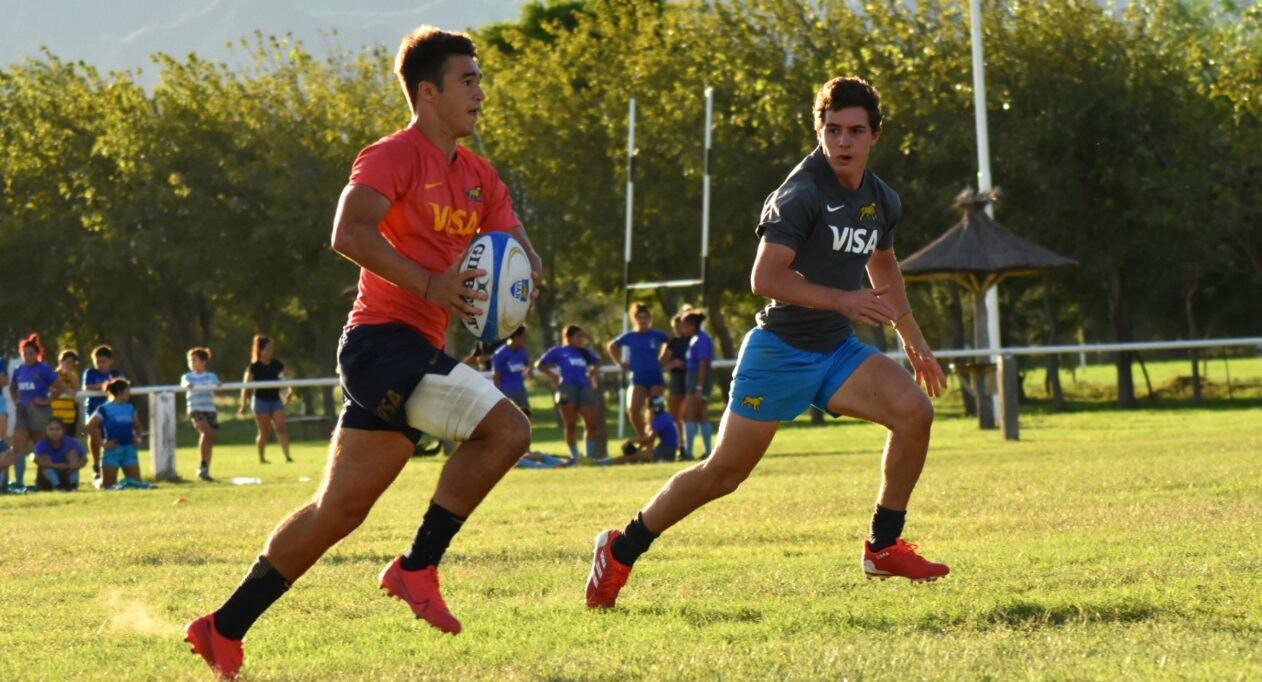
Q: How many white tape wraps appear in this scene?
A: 1